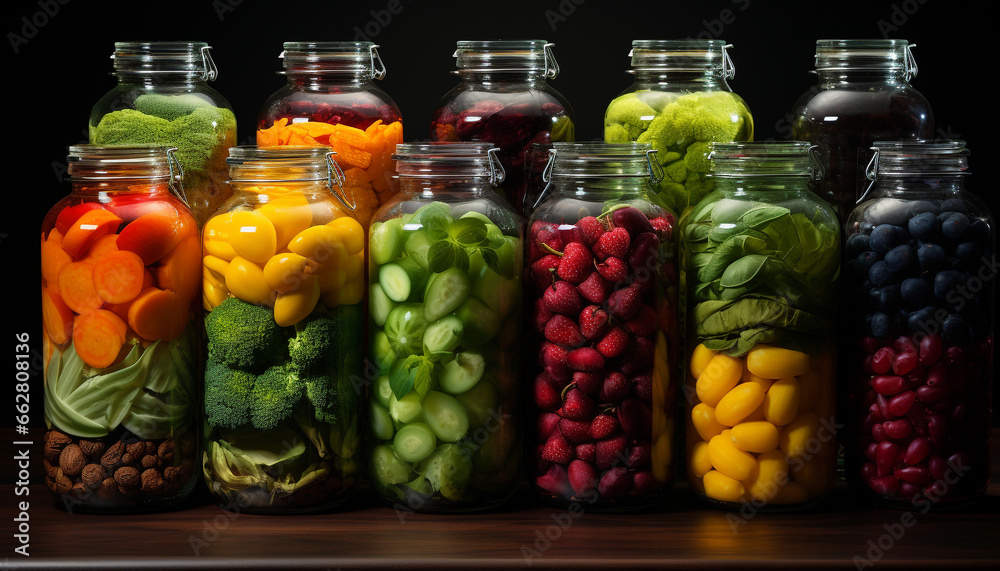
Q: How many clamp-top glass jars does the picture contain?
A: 11